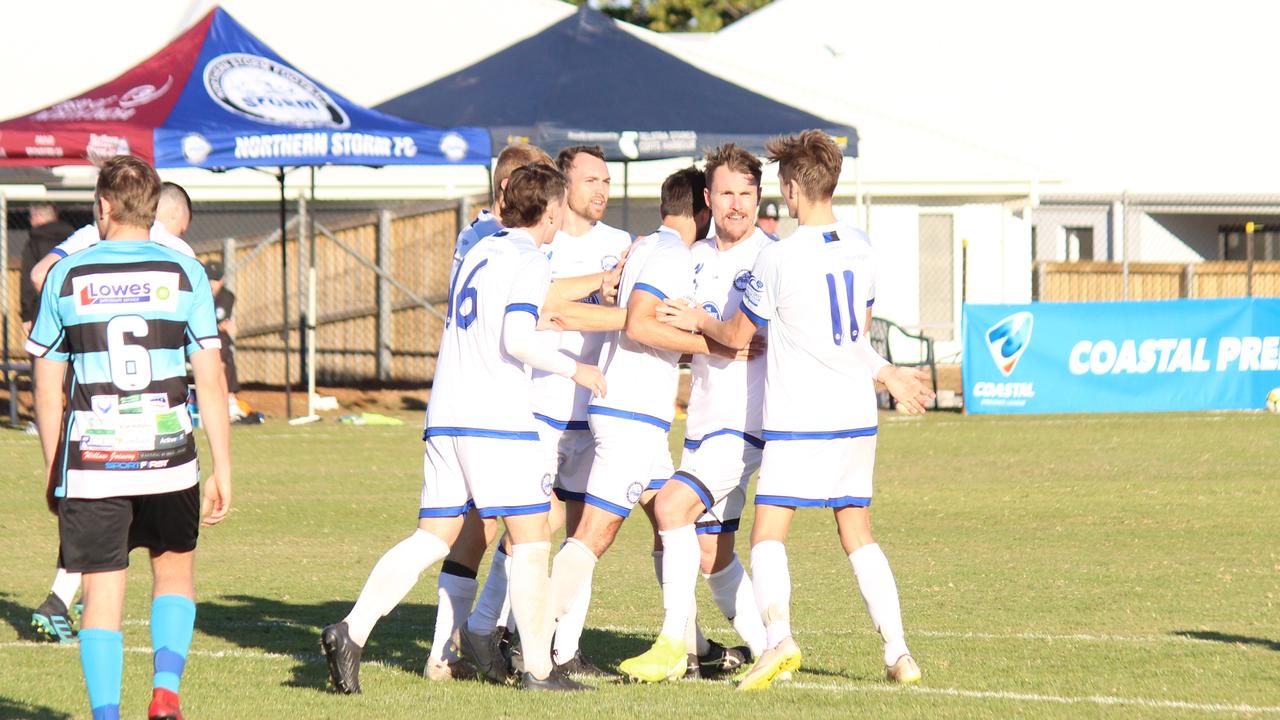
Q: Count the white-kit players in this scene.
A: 7